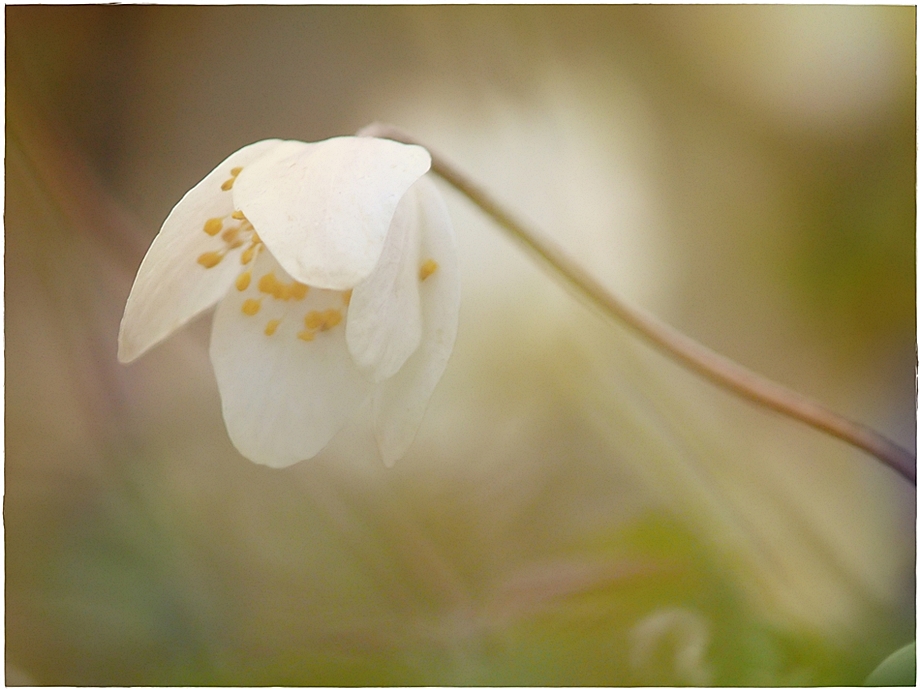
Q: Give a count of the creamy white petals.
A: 5